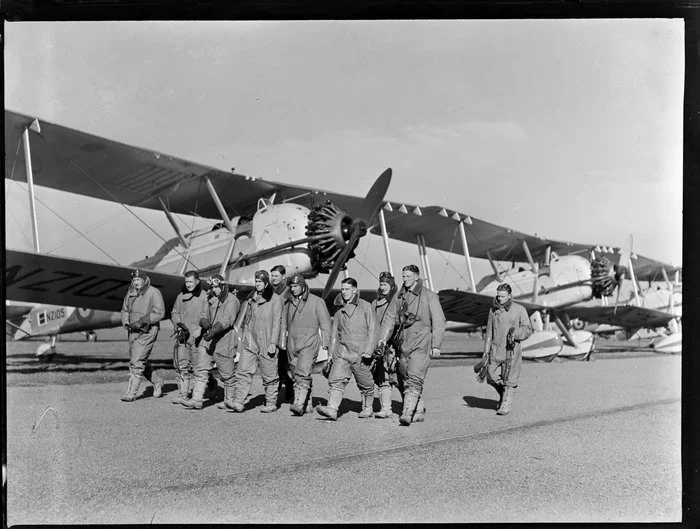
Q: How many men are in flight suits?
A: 10